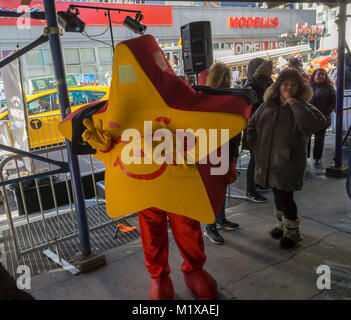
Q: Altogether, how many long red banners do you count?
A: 1